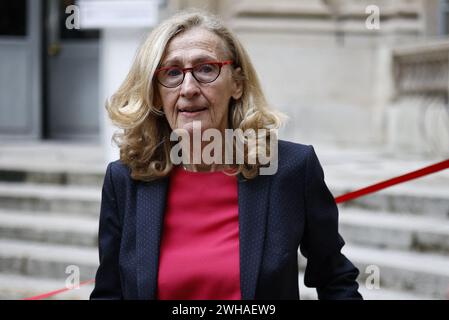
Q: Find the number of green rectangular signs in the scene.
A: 0